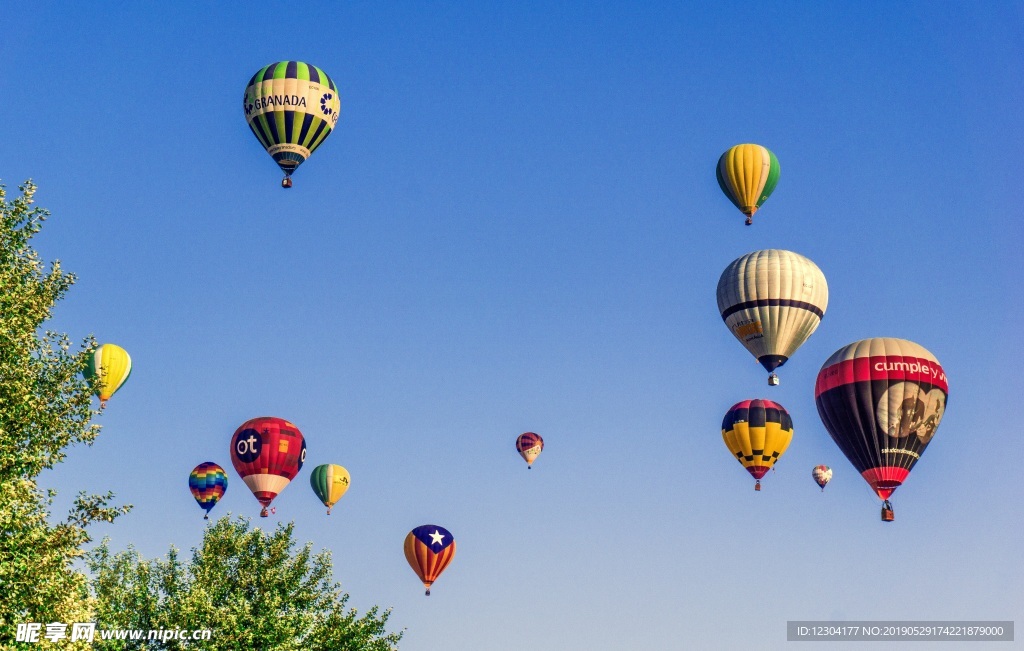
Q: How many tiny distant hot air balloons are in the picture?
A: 2